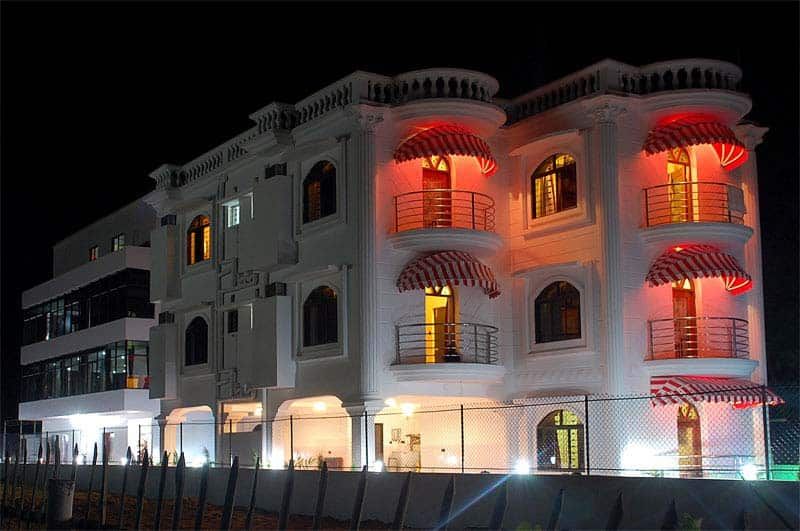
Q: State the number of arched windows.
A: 7